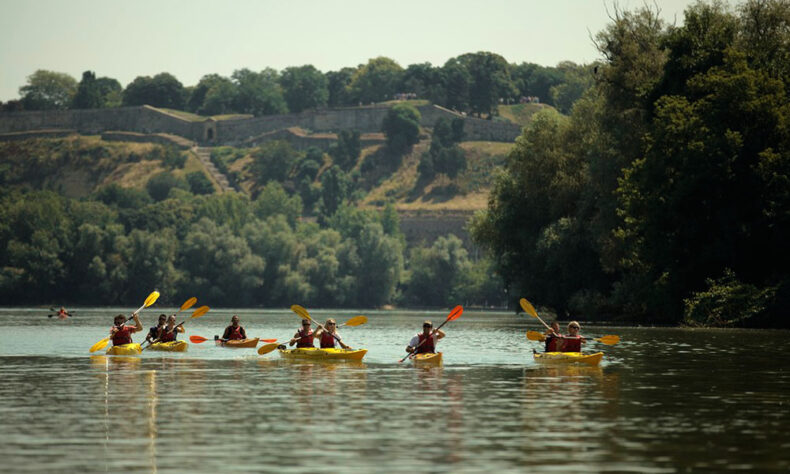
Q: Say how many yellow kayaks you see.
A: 5